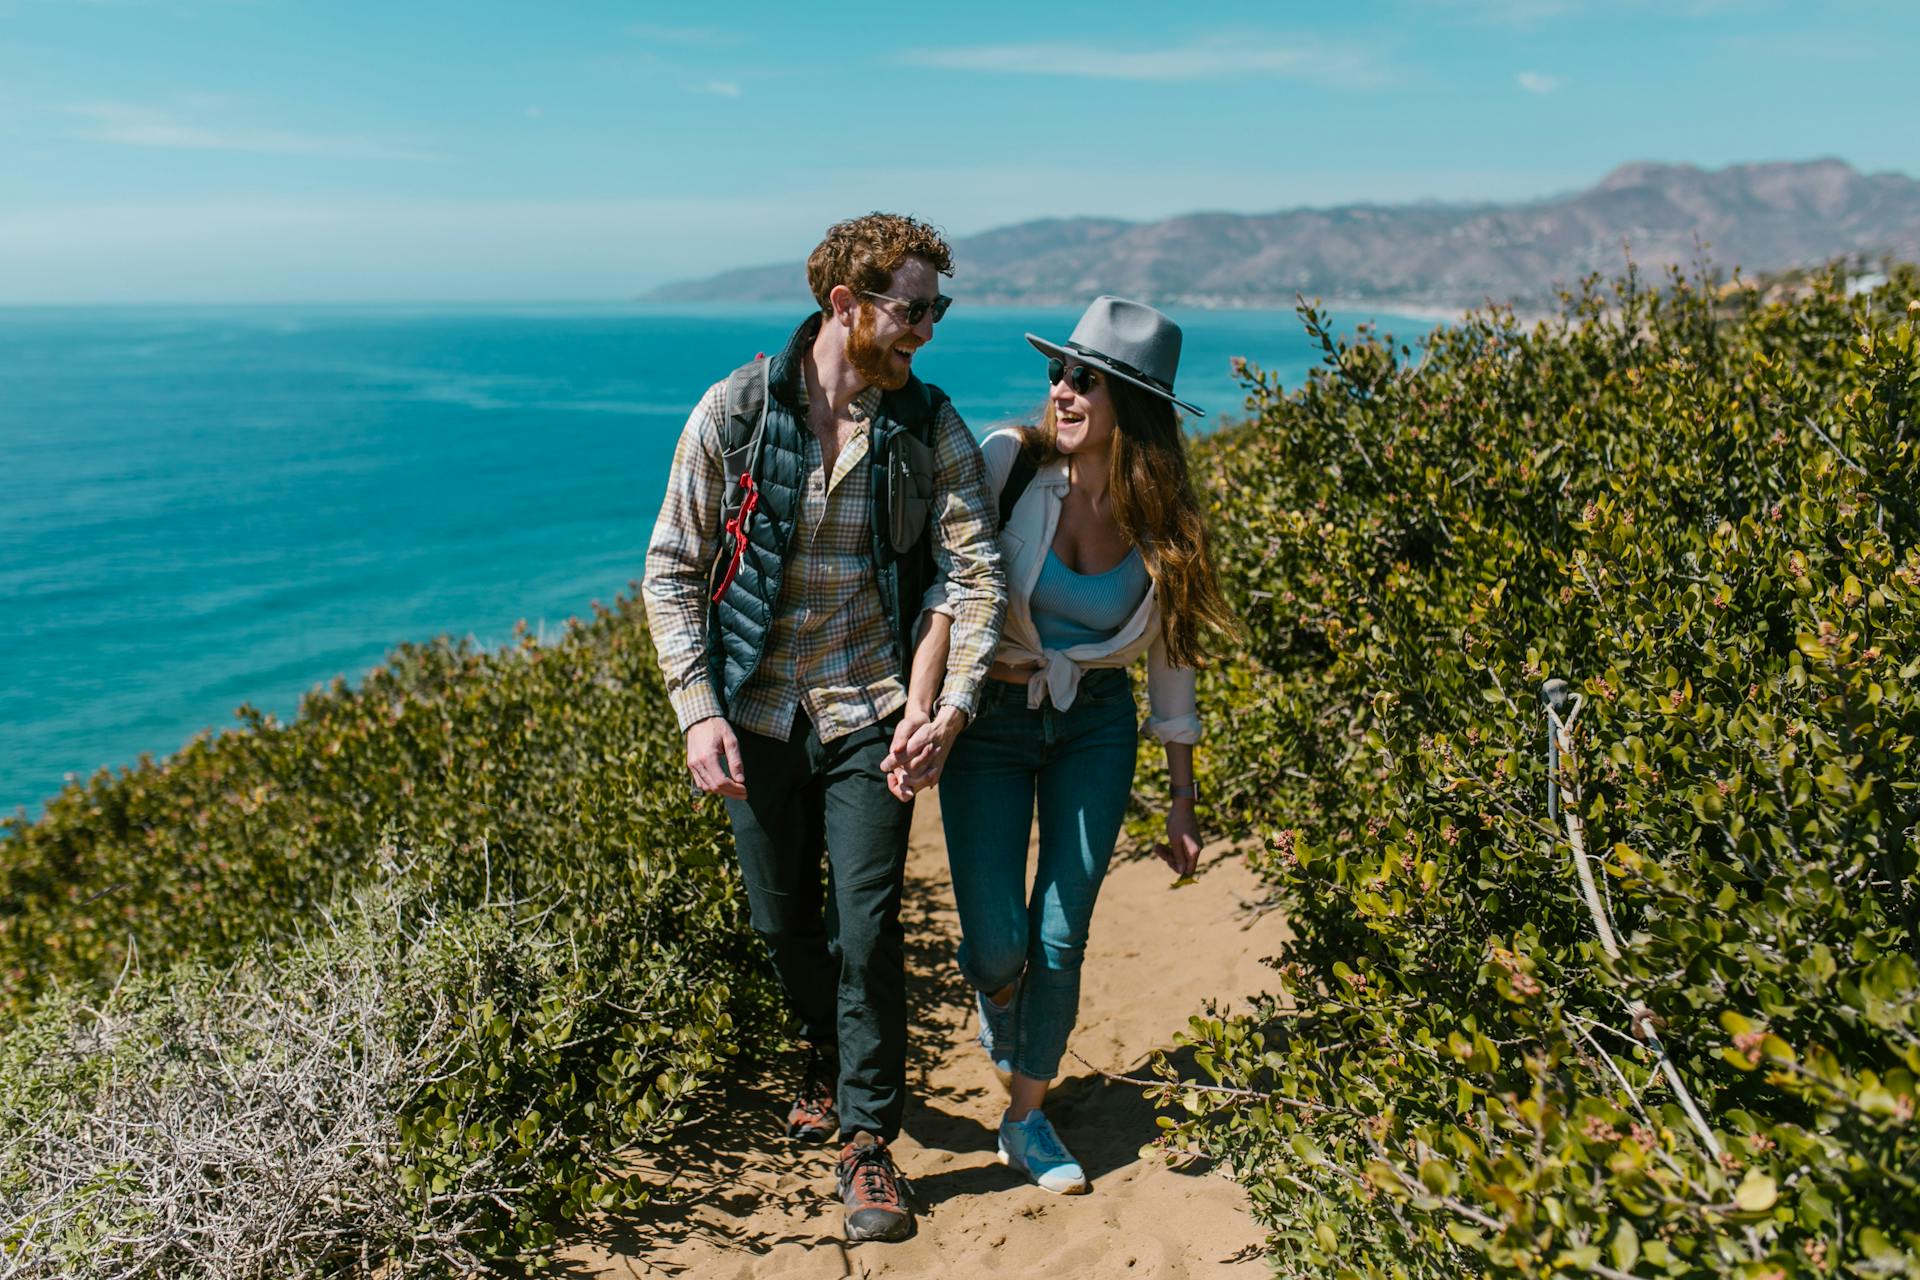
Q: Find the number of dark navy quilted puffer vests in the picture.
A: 1